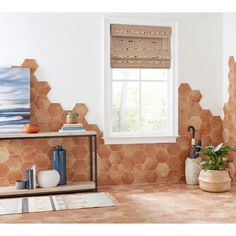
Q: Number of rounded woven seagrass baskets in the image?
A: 1